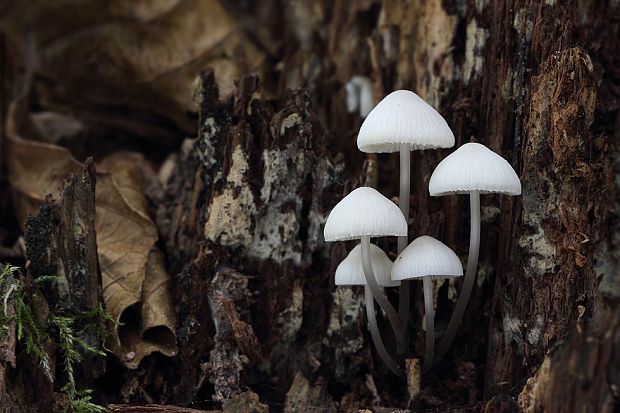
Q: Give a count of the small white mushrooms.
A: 5